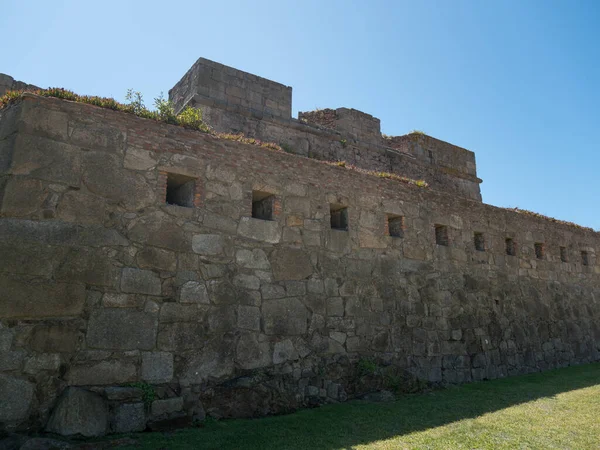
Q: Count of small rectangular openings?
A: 10